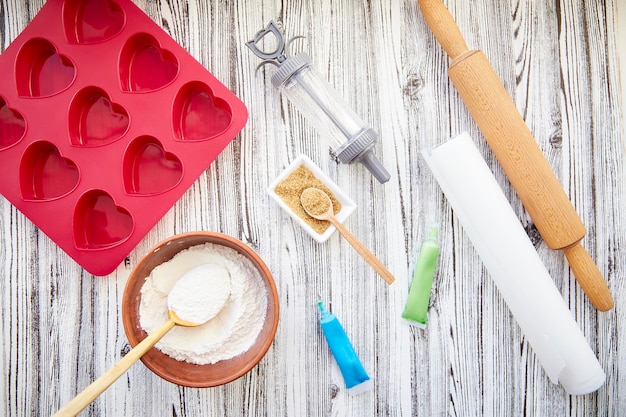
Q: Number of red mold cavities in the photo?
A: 9